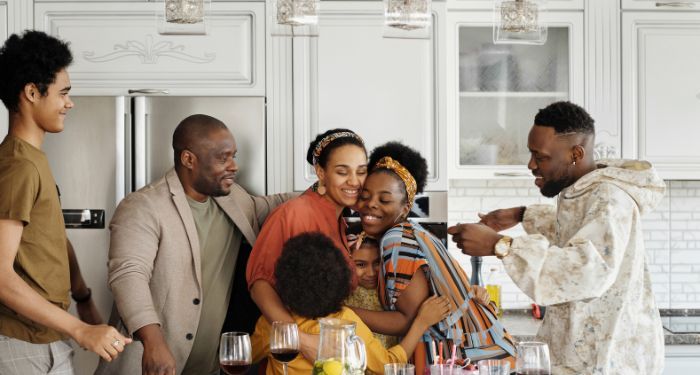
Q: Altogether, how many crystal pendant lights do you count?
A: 4